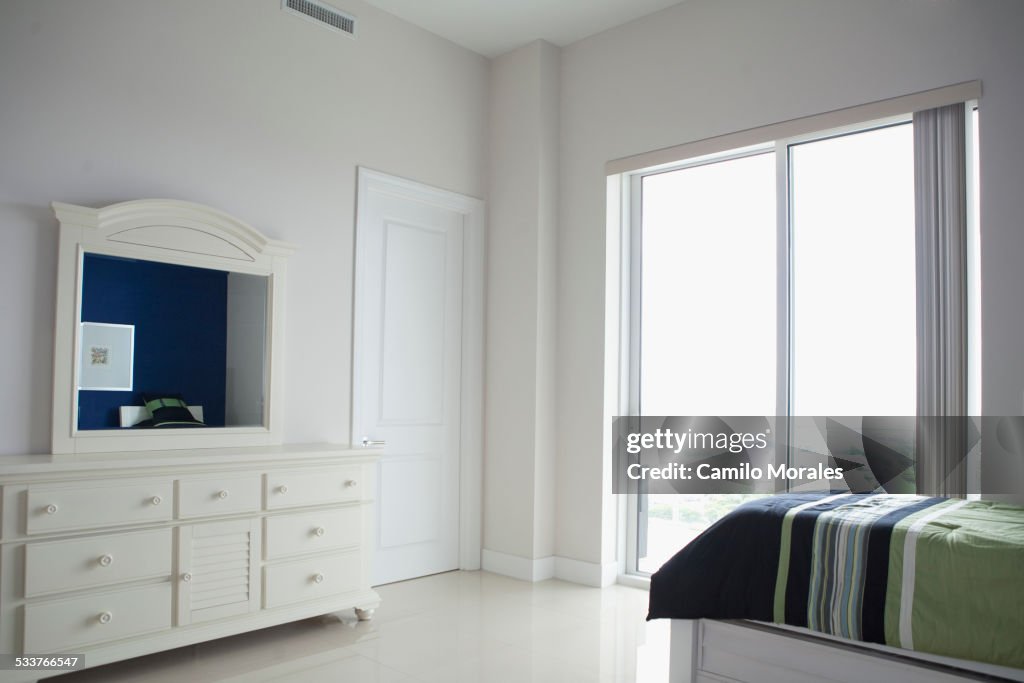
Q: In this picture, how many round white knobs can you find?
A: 10